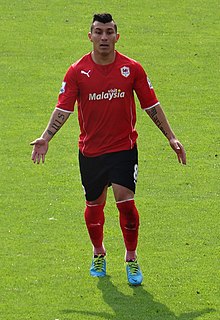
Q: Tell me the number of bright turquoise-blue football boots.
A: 2